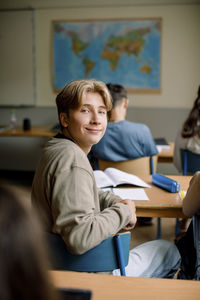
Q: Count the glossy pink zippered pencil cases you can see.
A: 0